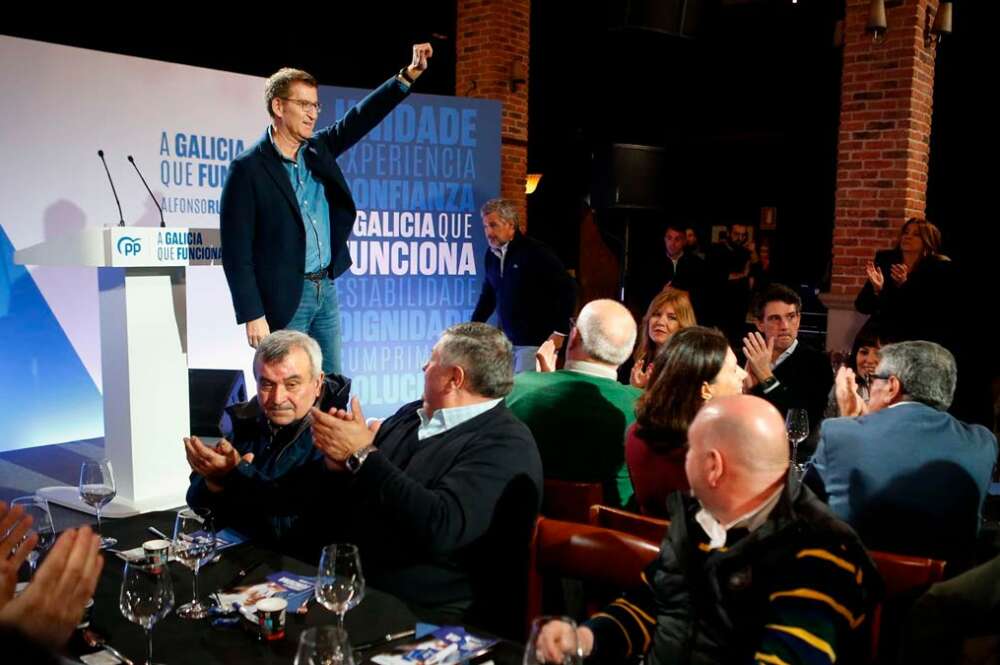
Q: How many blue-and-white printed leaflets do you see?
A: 3